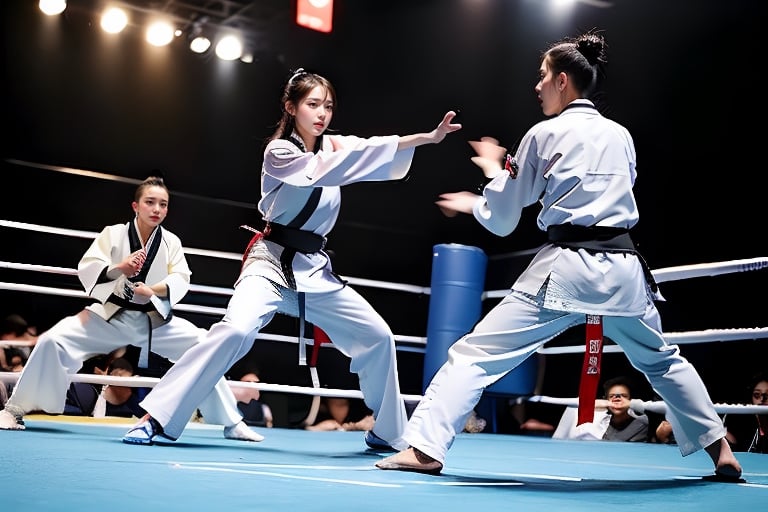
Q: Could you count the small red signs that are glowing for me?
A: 1